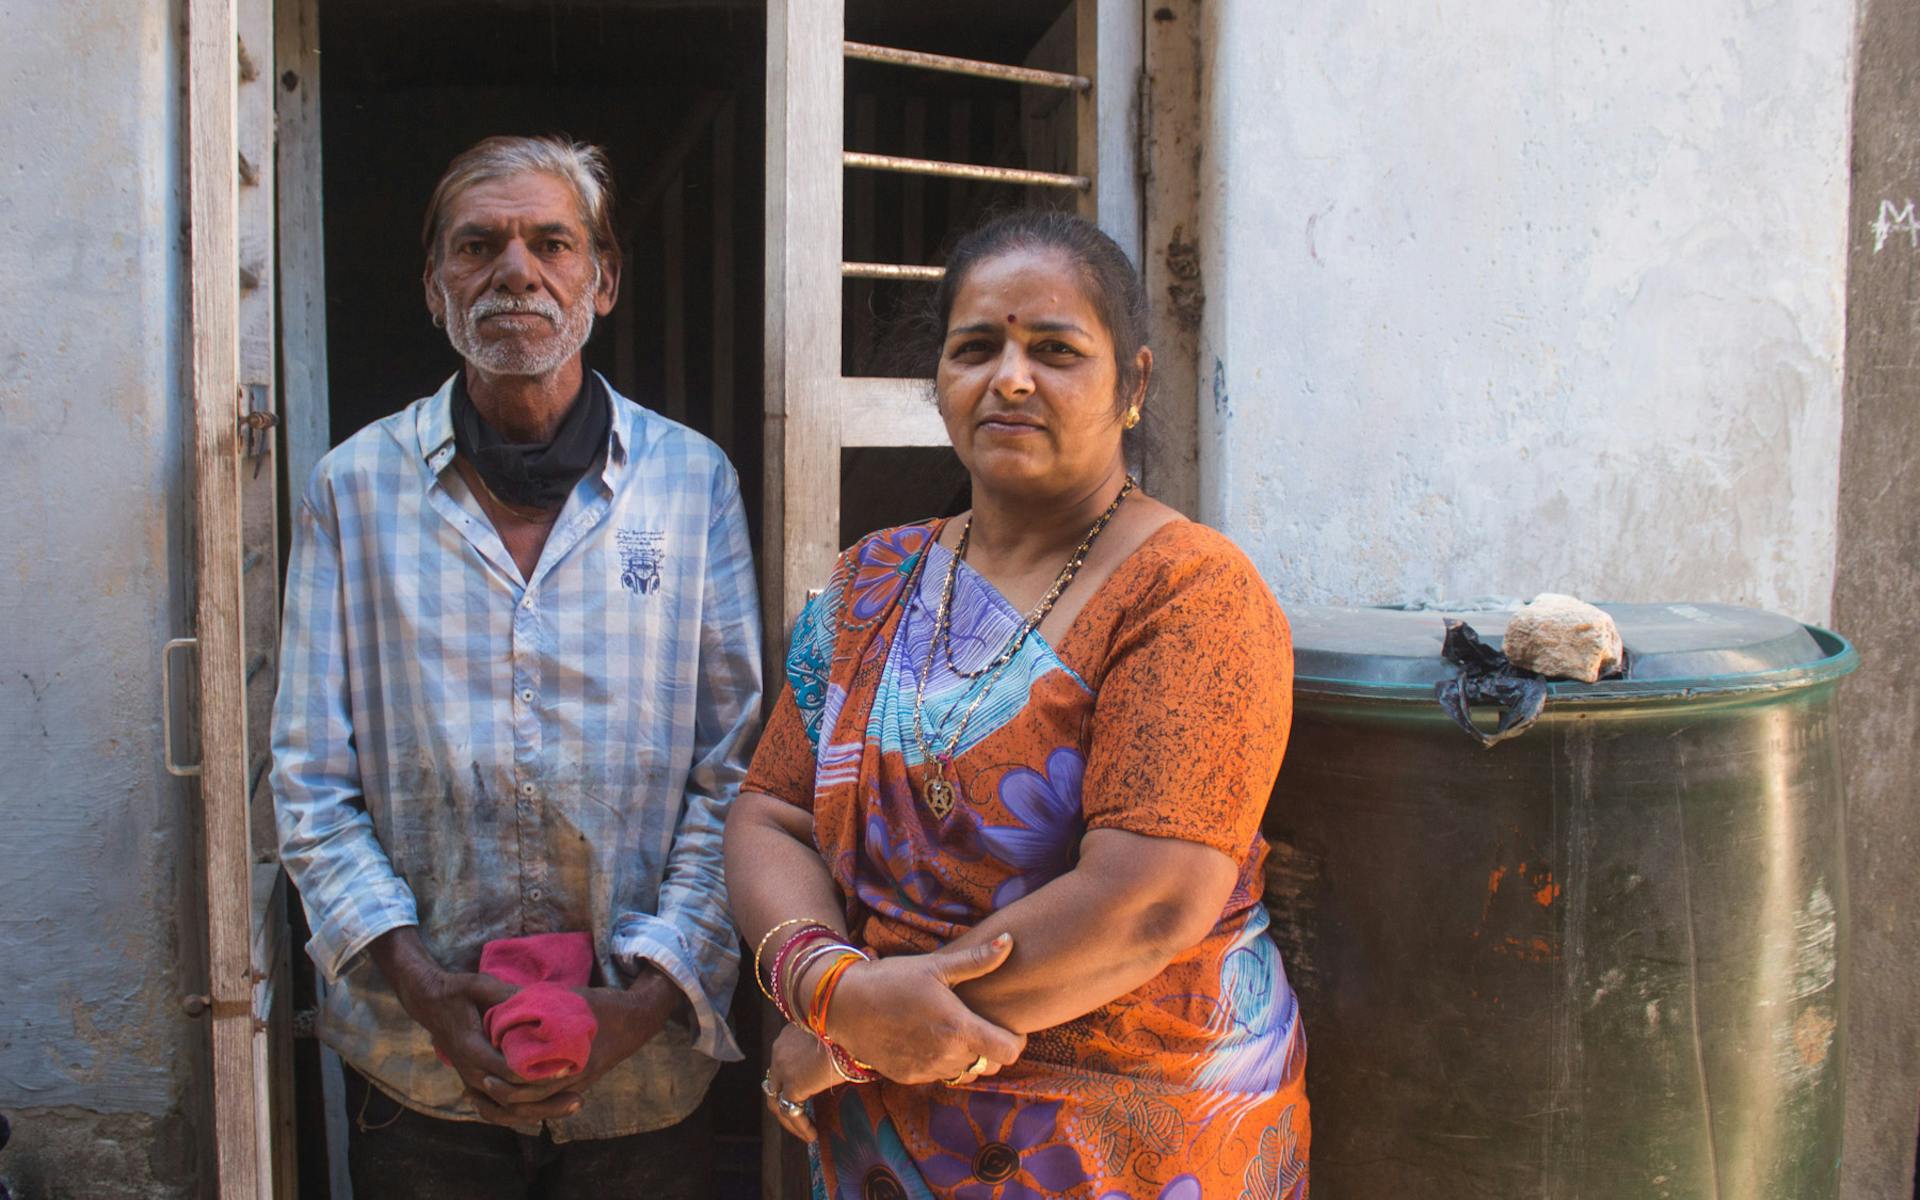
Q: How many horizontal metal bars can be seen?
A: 3